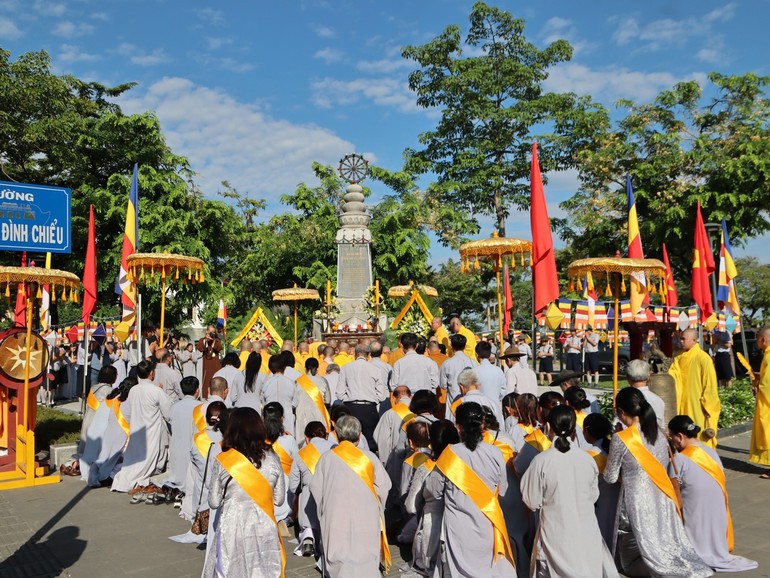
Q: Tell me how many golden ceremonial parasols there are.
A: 6